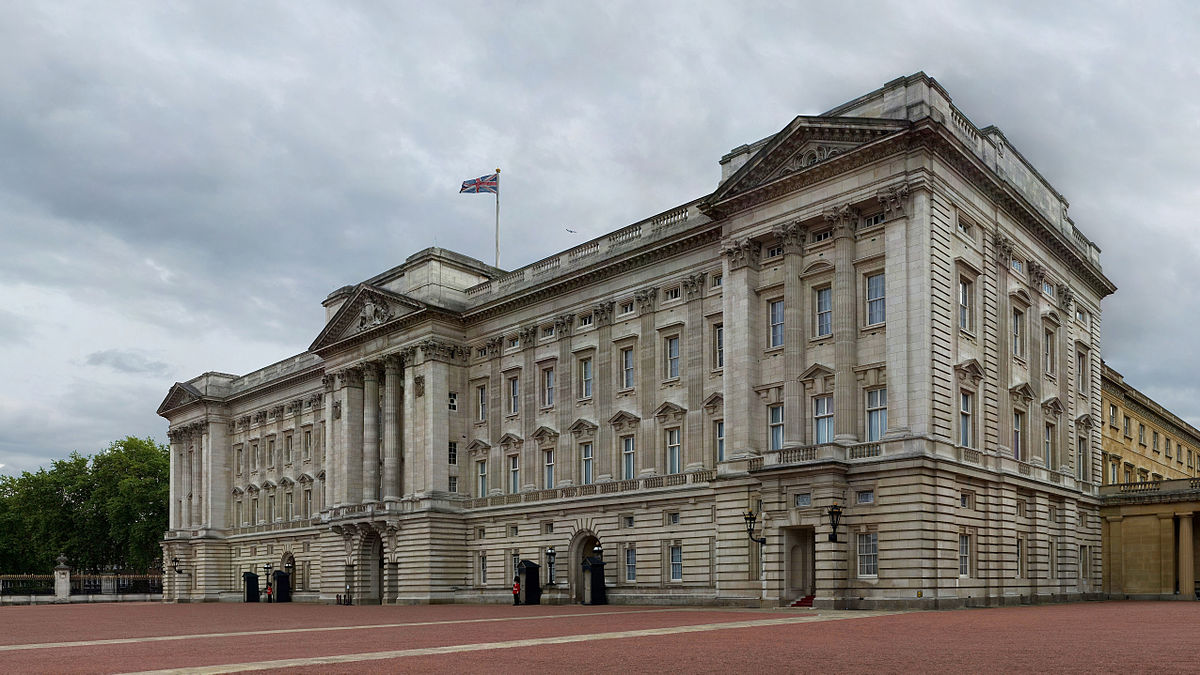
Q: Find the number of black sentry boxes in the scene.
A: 4